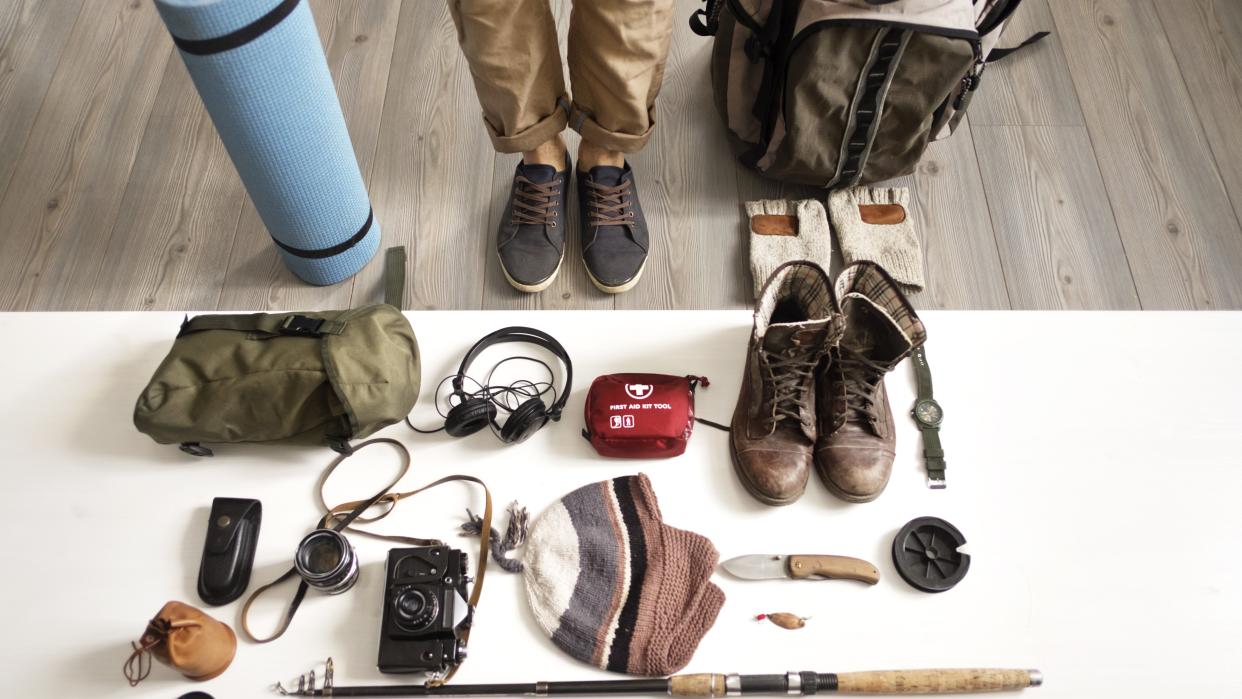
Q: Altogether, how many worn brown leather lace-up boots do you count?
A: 2